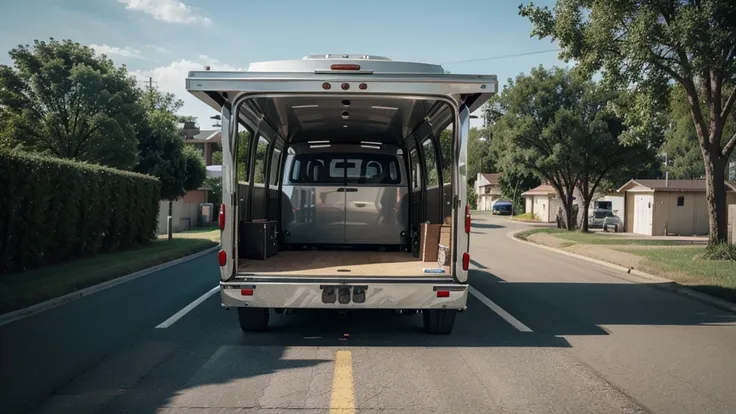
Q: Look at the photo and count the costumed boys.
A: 0